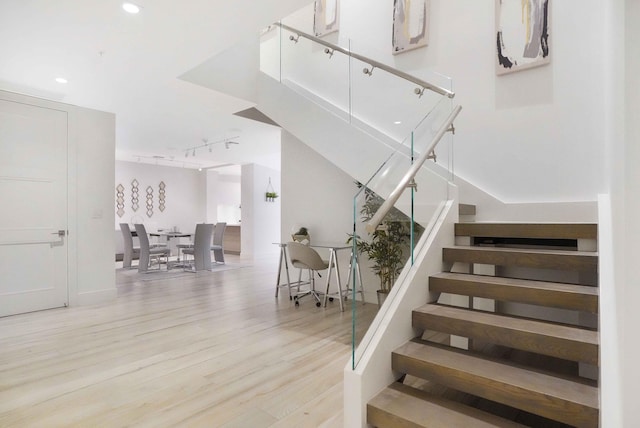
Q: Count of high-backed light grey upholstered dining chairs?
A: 4